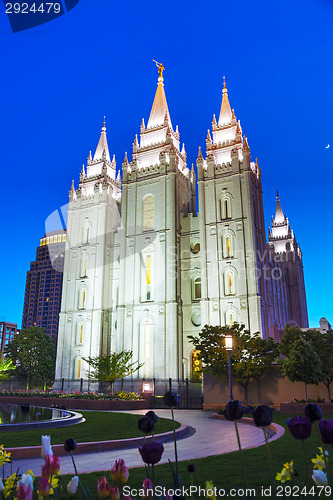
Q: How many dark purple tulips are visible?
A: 11